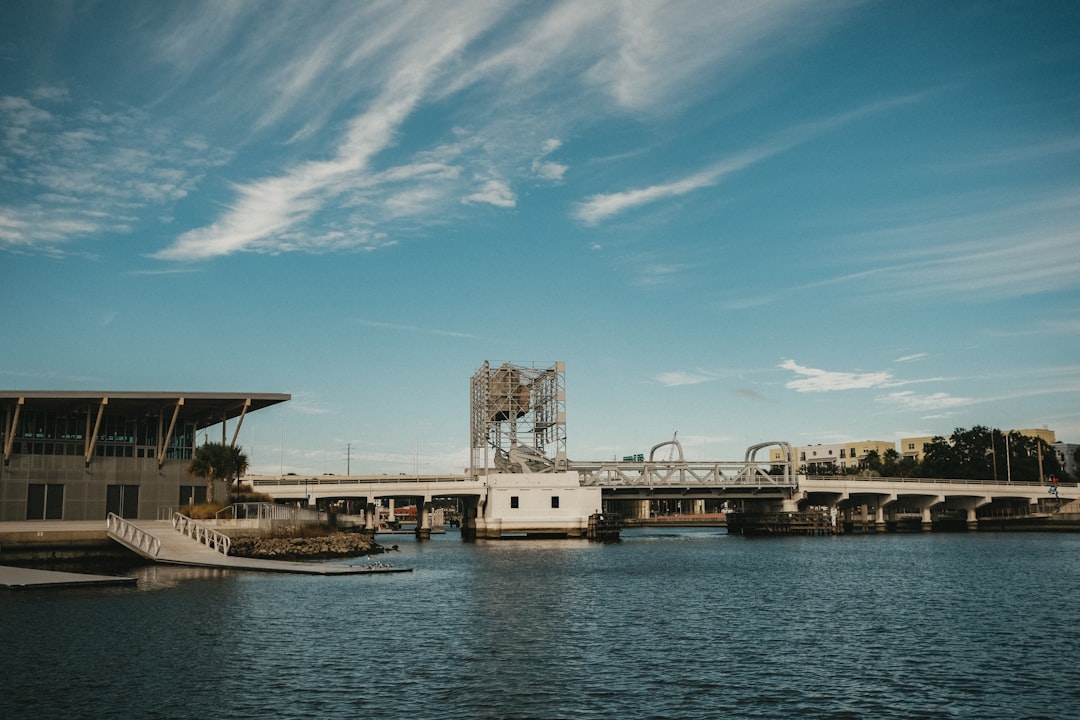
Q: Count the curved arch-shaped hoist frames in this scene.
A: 2